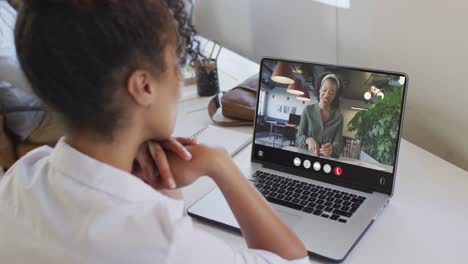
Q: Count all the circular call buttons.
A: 5